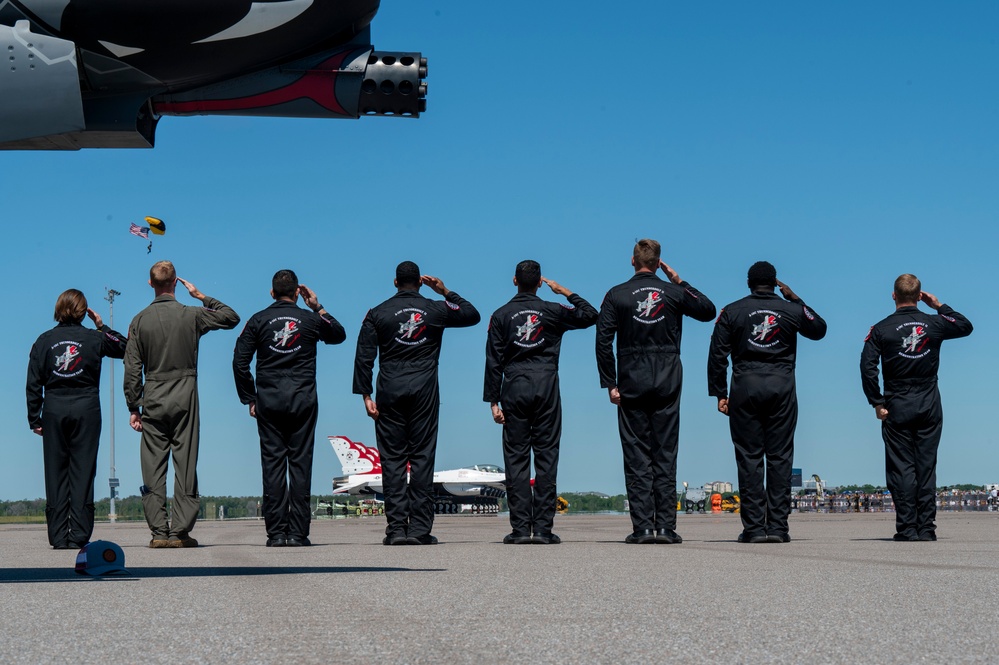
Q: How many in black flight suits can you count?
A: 7